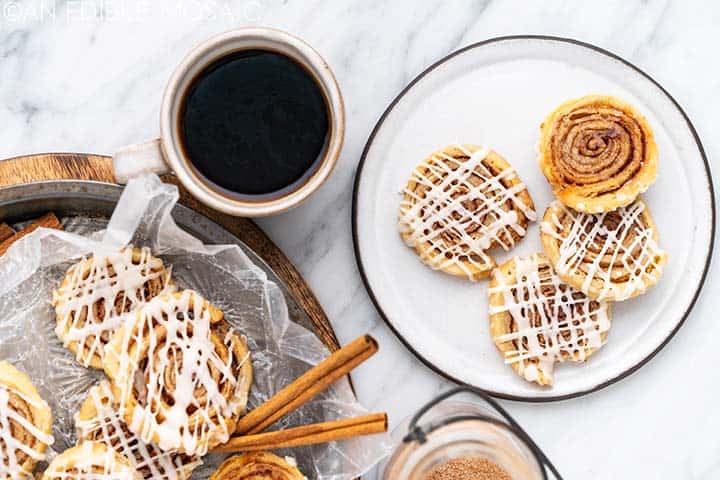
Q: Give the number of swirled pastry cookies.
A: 10